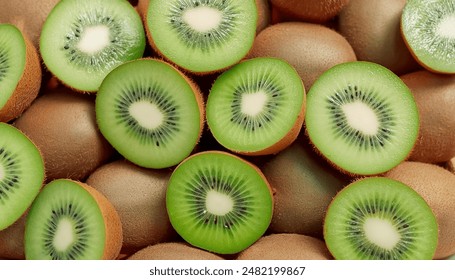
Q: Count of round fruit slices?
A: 11